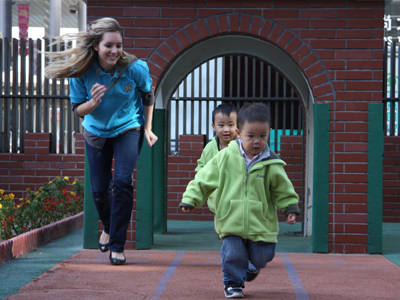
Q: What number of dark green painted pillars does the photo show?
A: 4